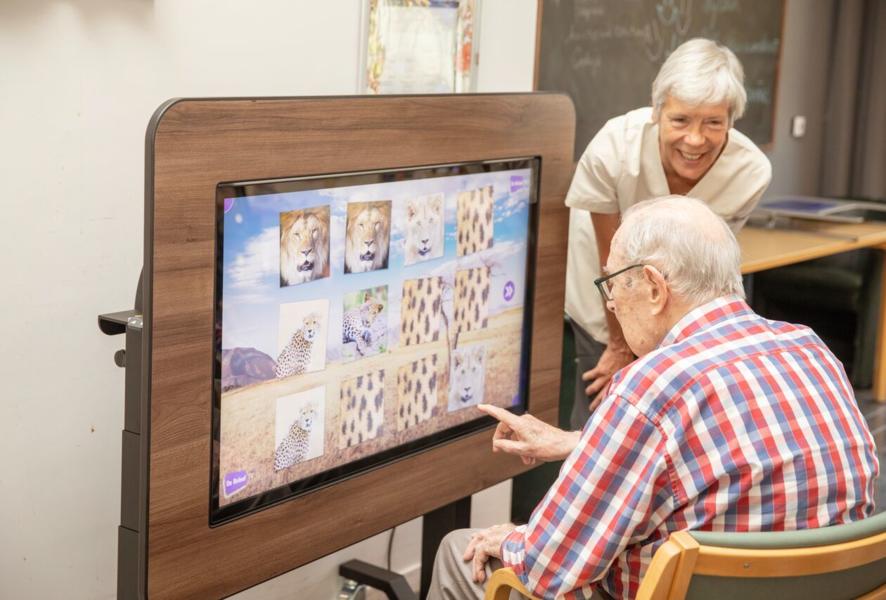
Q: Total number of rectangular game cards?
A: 12